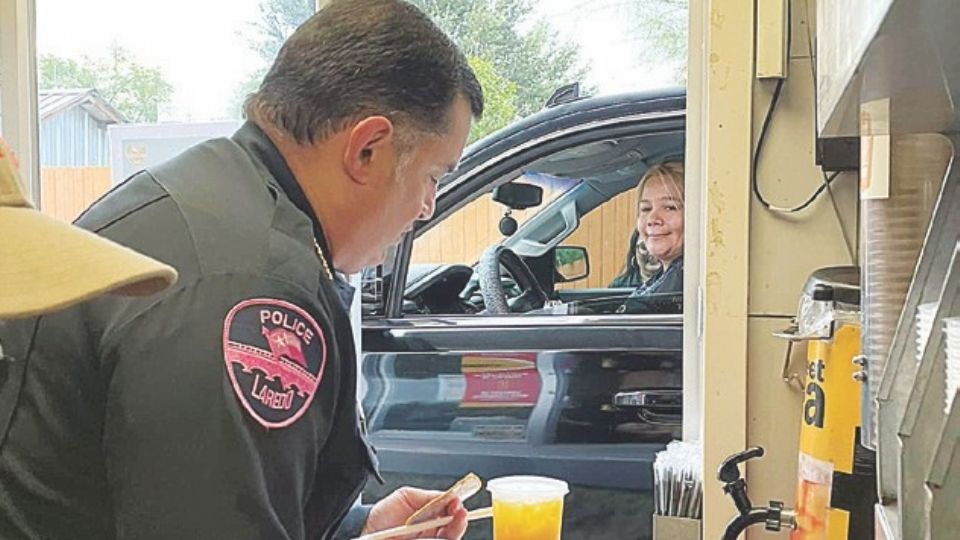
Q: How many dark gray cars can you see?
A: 1